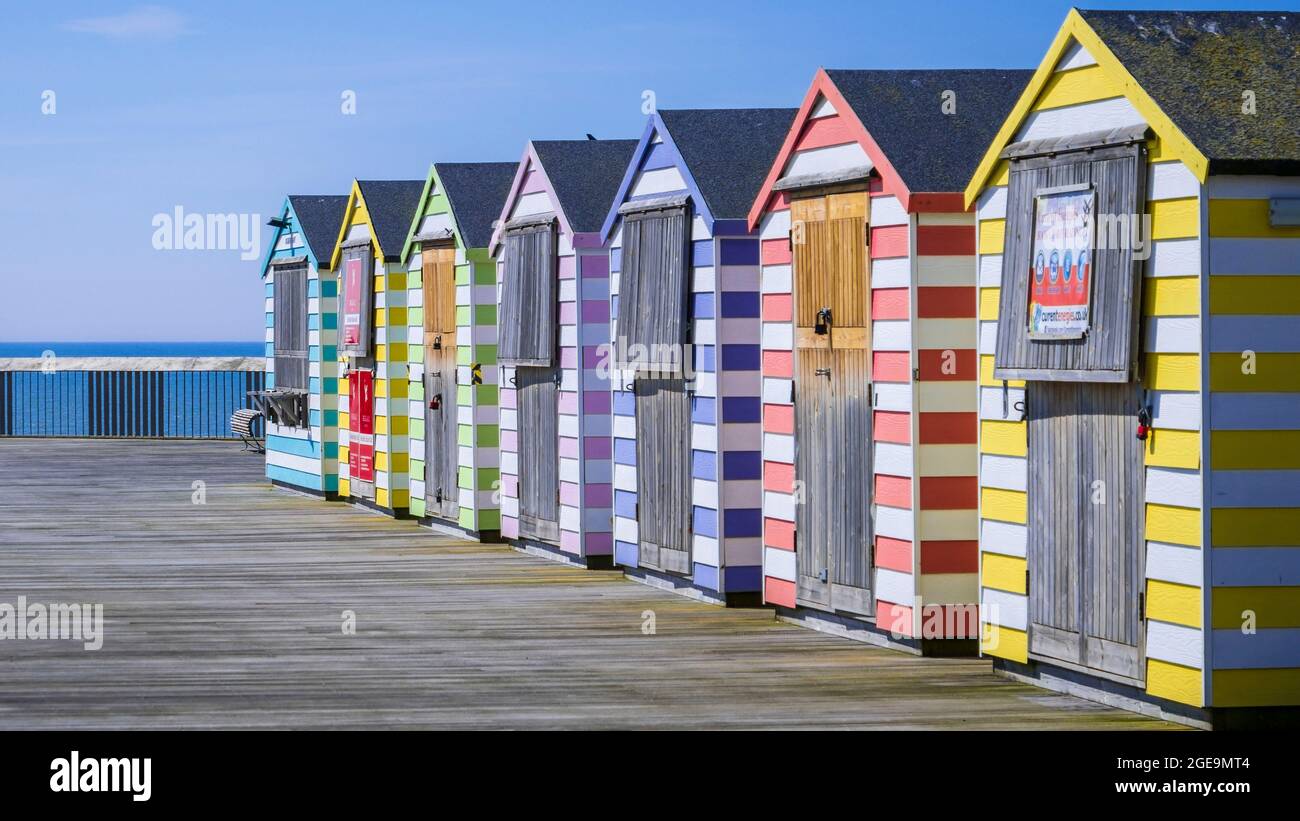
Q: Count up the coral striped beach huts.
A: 1